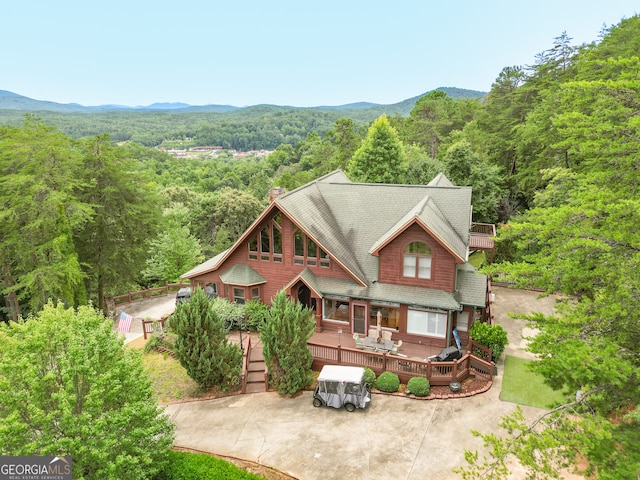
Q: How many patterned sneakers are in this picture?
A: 0